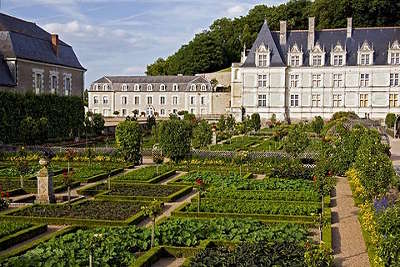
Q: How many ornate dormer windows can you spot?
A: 6